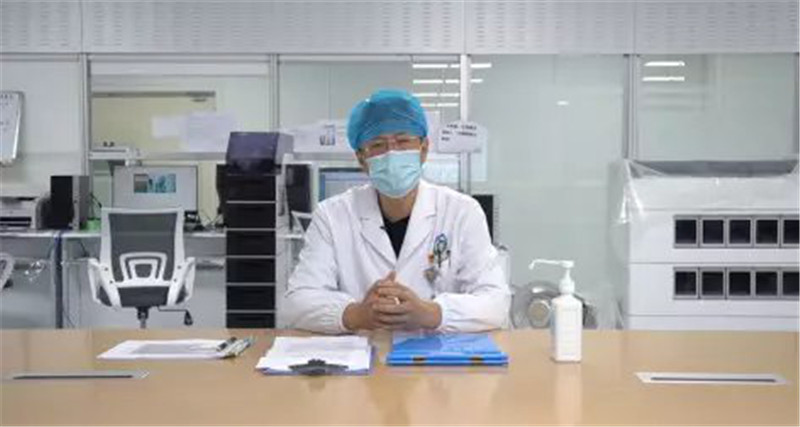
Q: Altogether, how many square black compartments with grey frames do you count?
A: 10